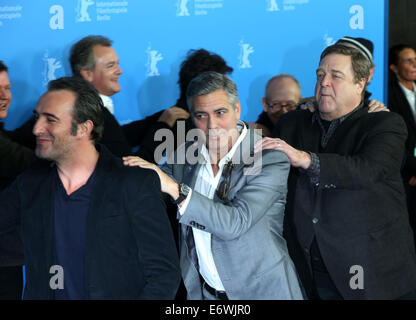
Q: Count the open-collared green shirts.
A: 0